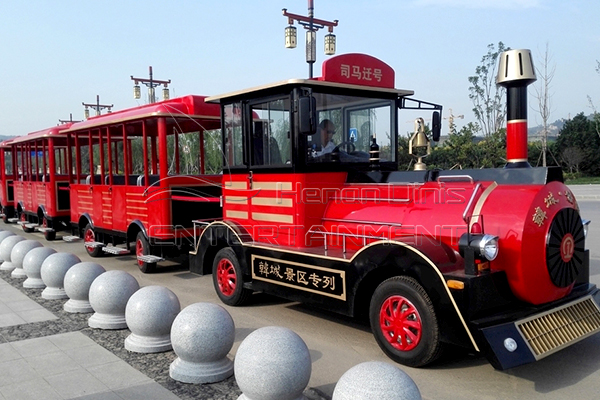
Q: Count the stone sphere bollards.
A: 11